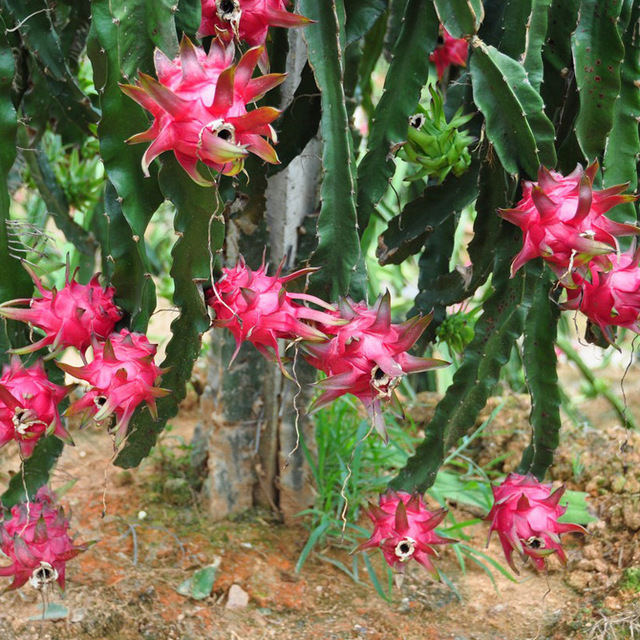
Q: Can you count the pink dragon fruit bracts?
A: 13